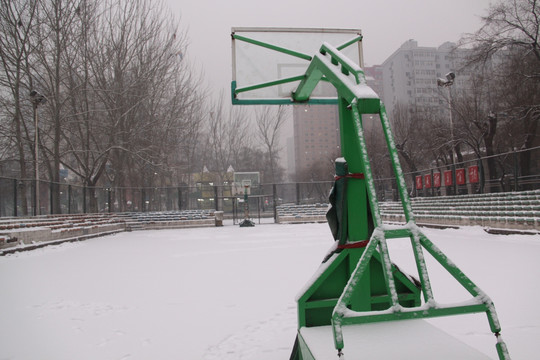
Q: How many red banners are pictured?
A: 6